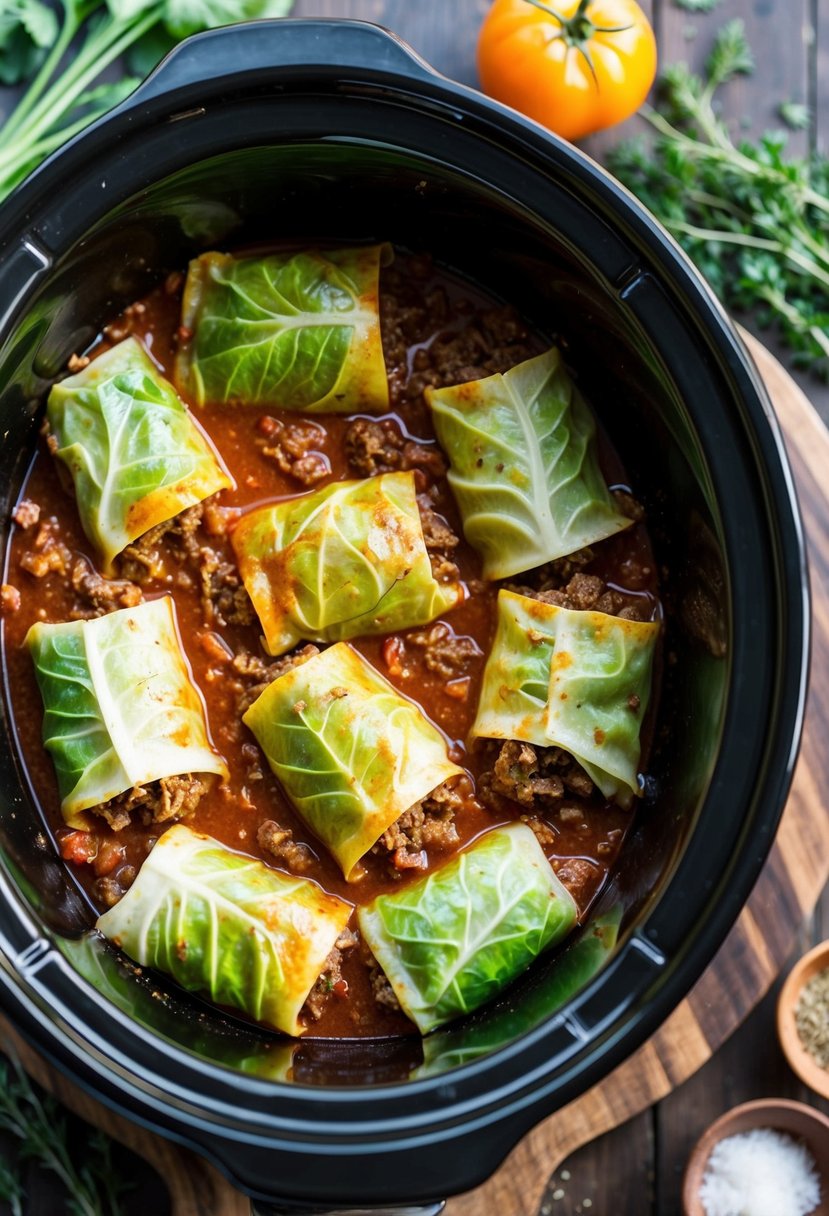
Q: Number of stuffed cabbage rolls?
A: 9